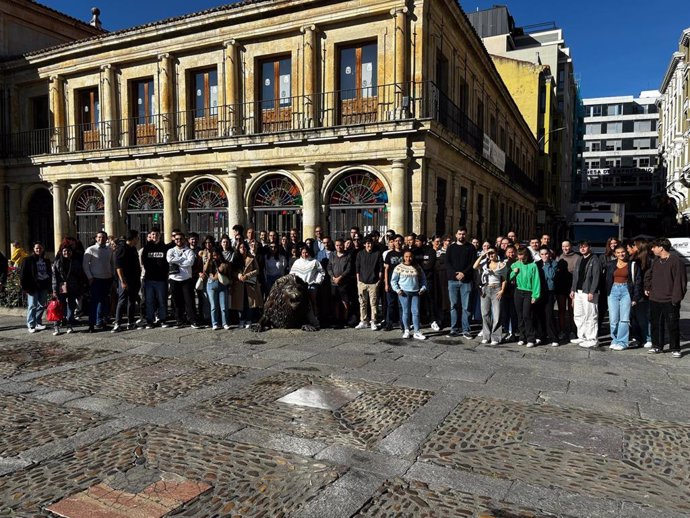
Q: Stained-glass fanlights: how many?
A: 5